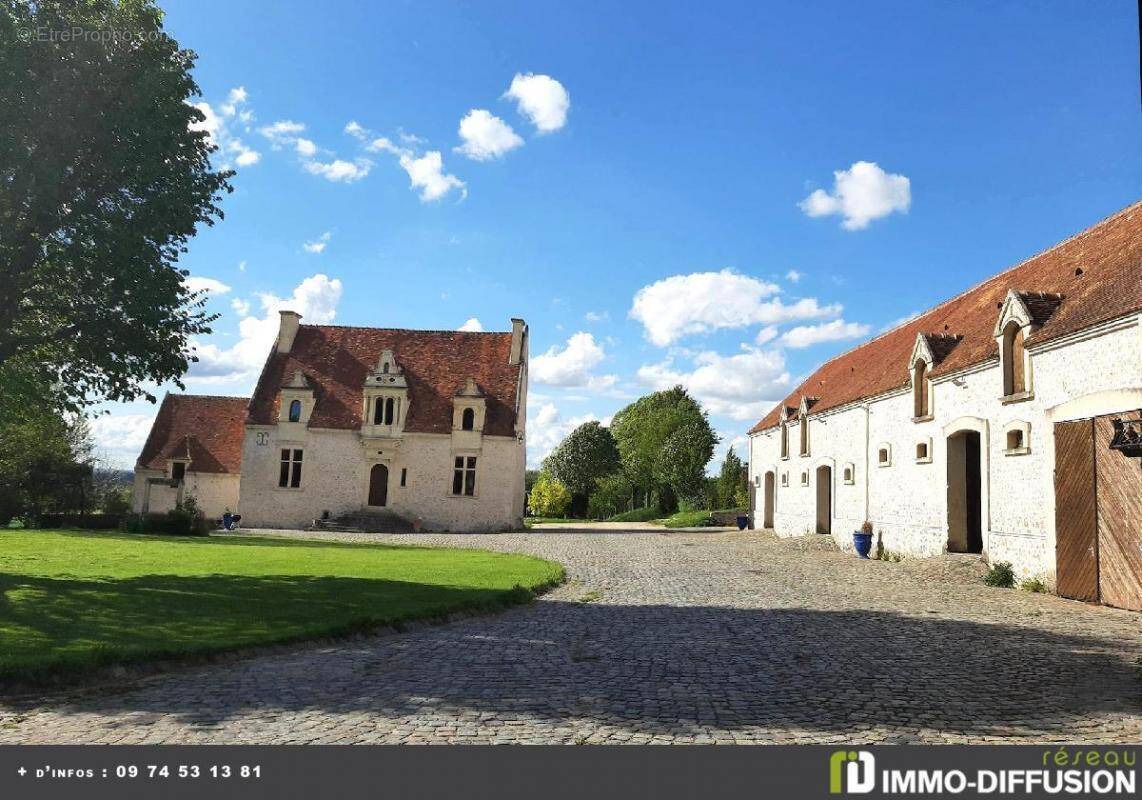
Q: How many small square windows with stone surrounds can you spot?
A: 7